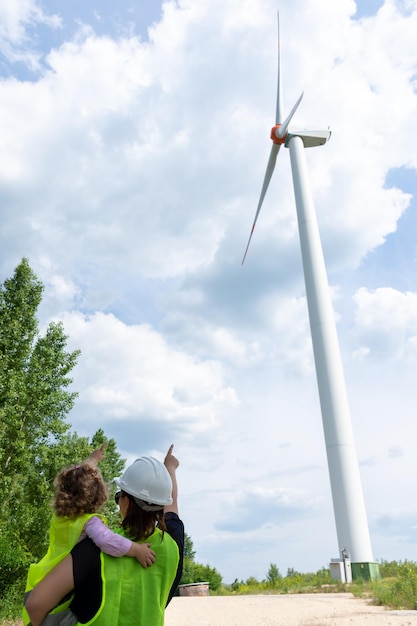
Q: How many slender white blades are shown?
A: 3